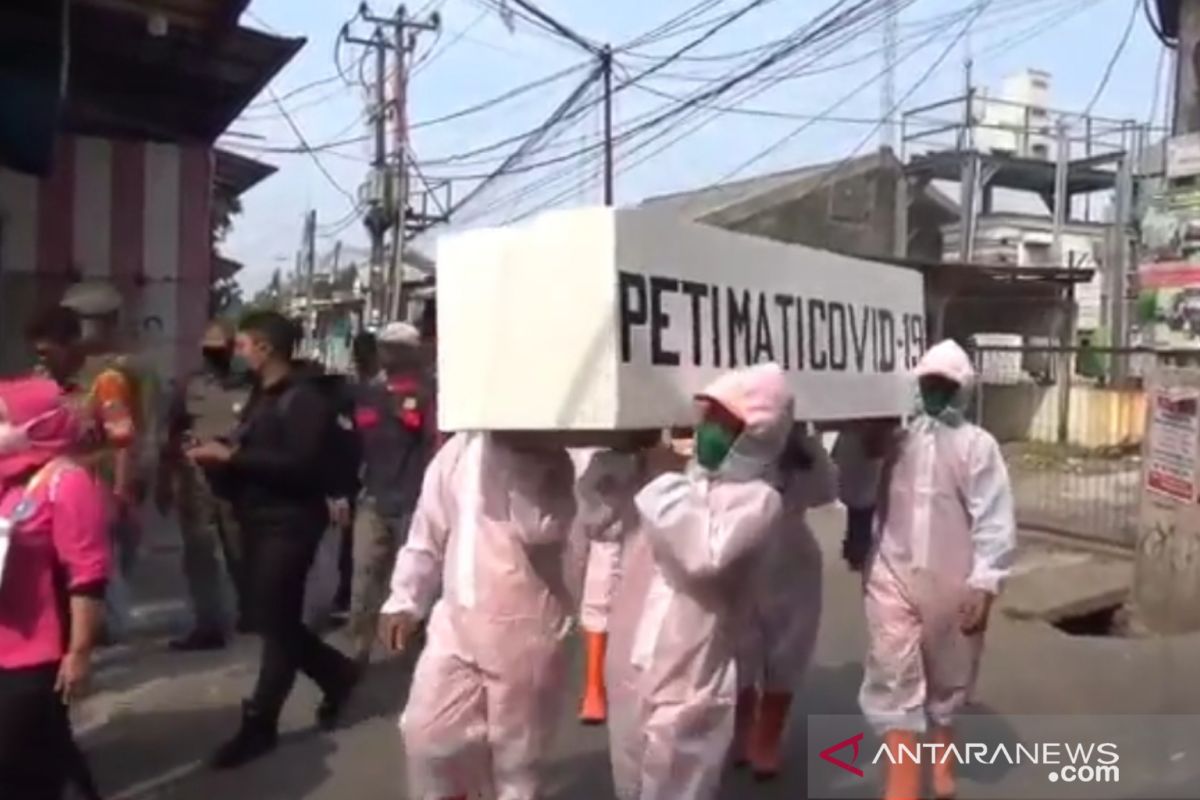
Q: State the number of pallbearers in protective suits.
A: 5